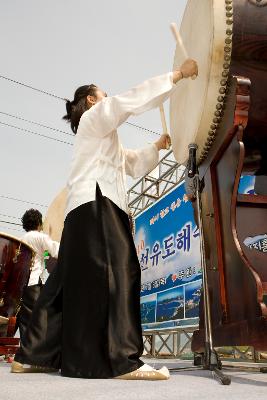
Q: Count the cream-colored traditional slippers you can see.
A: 2